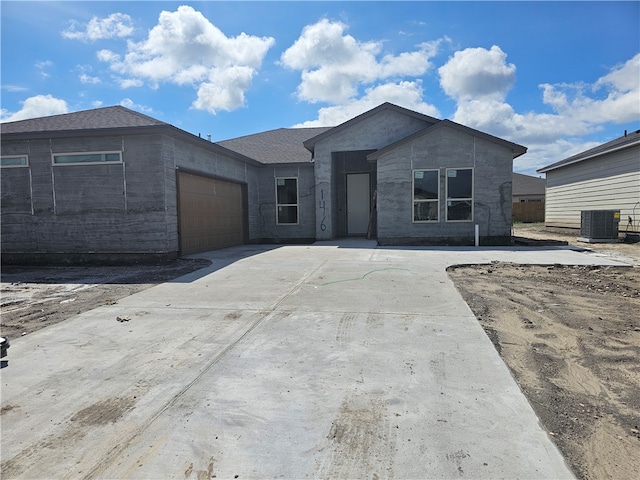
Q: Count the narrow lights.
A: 2